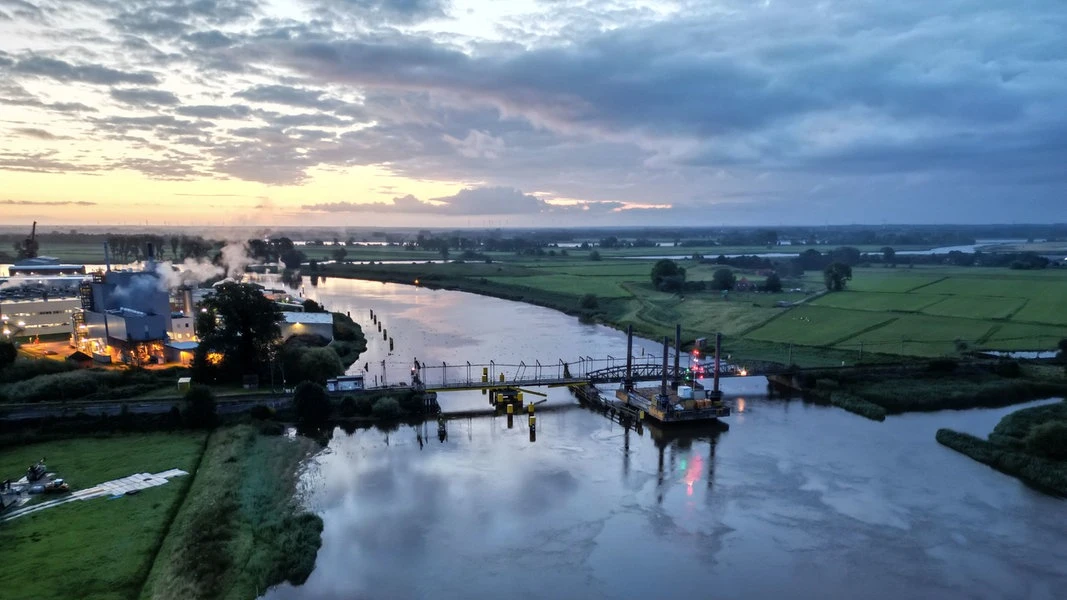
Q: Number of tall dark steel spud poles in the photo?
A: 4